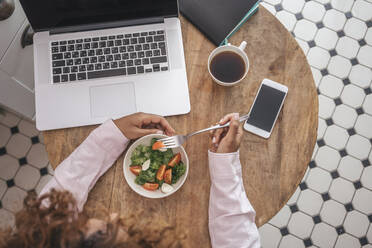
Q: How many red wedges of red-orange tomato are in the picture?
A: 6